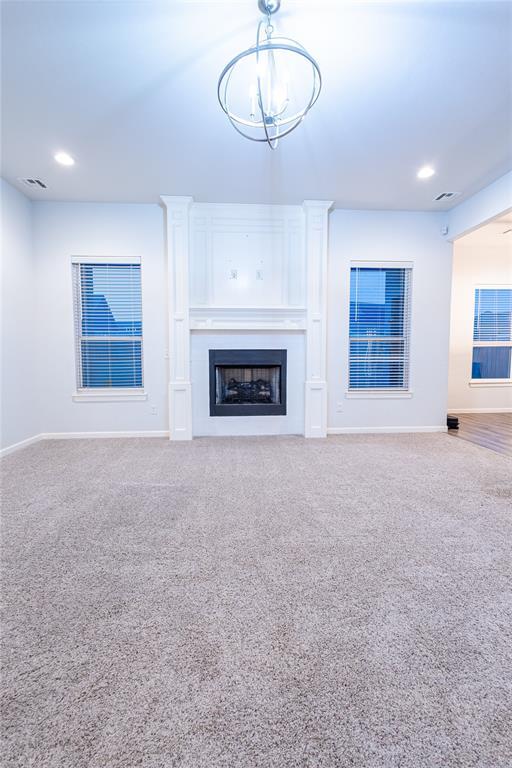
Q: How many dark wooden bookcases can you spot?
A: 0